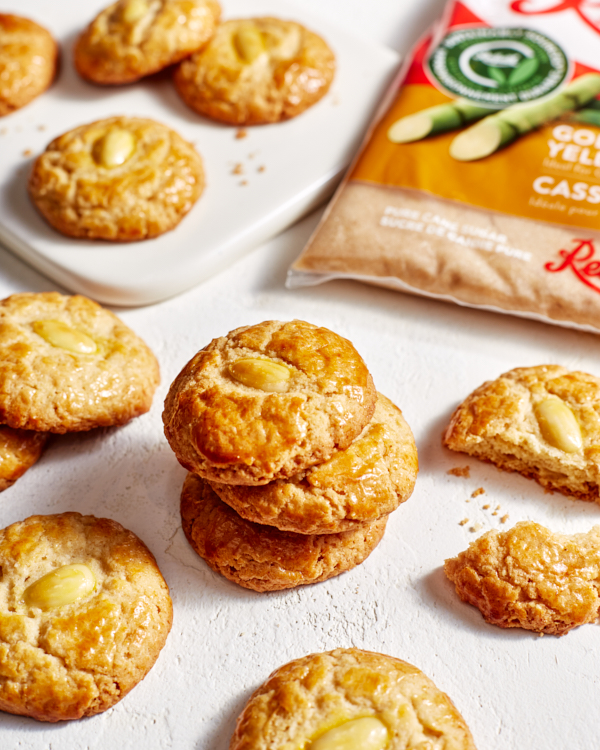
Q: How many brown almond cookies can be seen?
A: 12